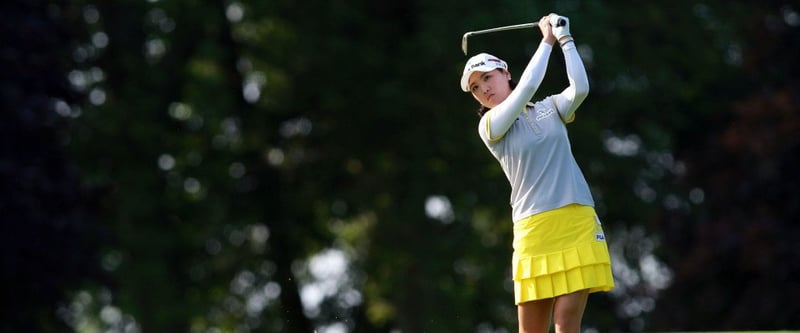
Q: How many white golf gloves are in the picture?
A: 1